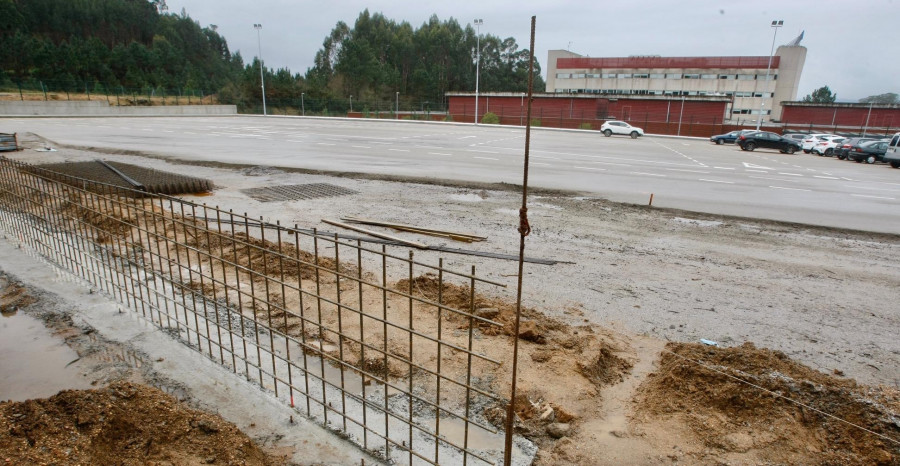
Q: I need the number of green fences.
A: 1